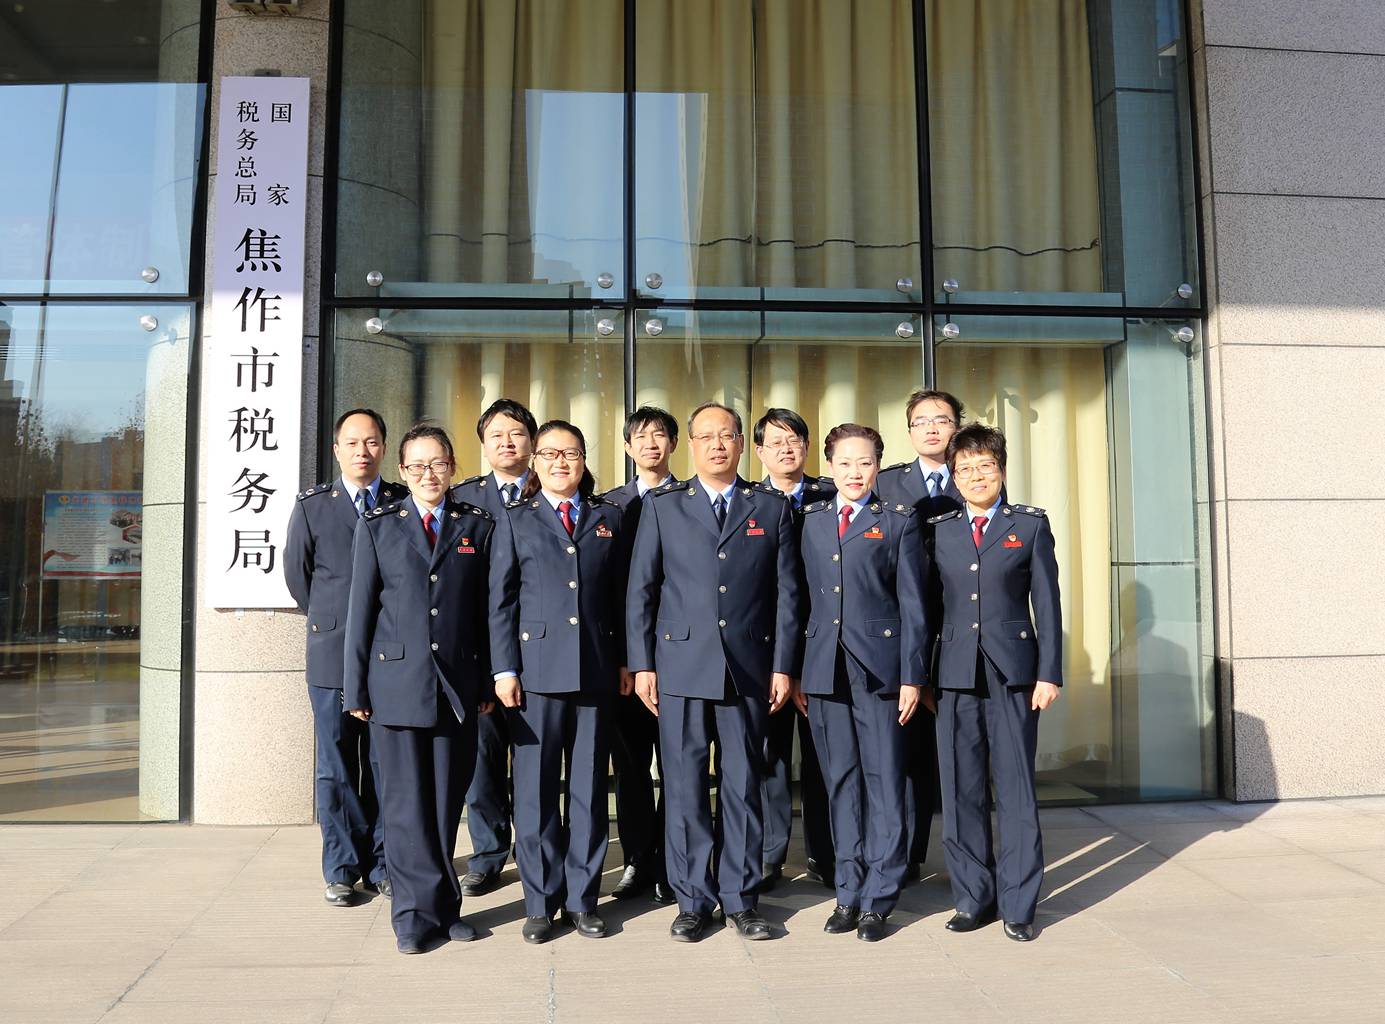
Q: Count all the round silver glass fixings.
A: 14